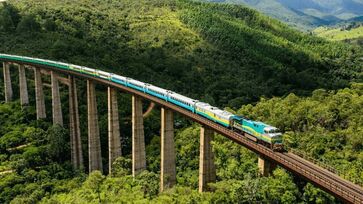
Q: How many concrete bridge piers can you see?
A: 11